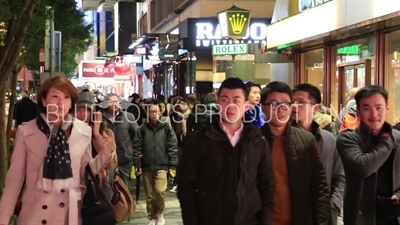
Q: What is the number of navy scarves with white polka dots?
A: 1